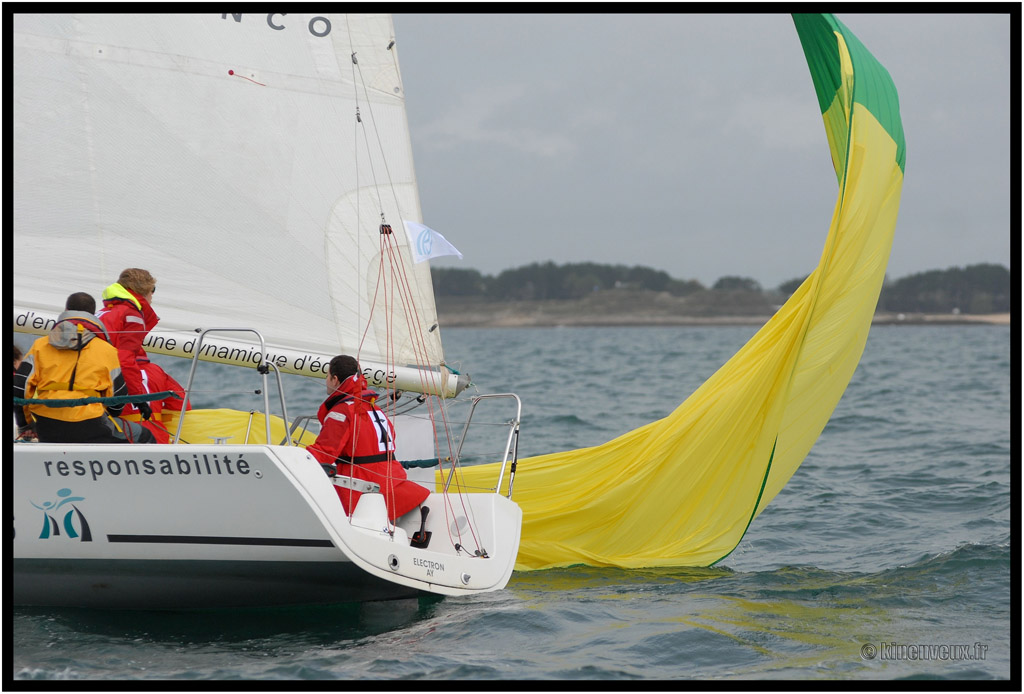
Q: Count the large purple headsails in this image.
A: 0